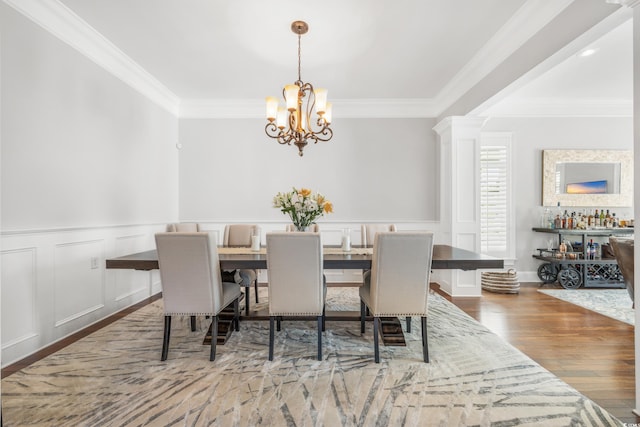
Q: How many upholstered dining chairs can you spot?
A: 7